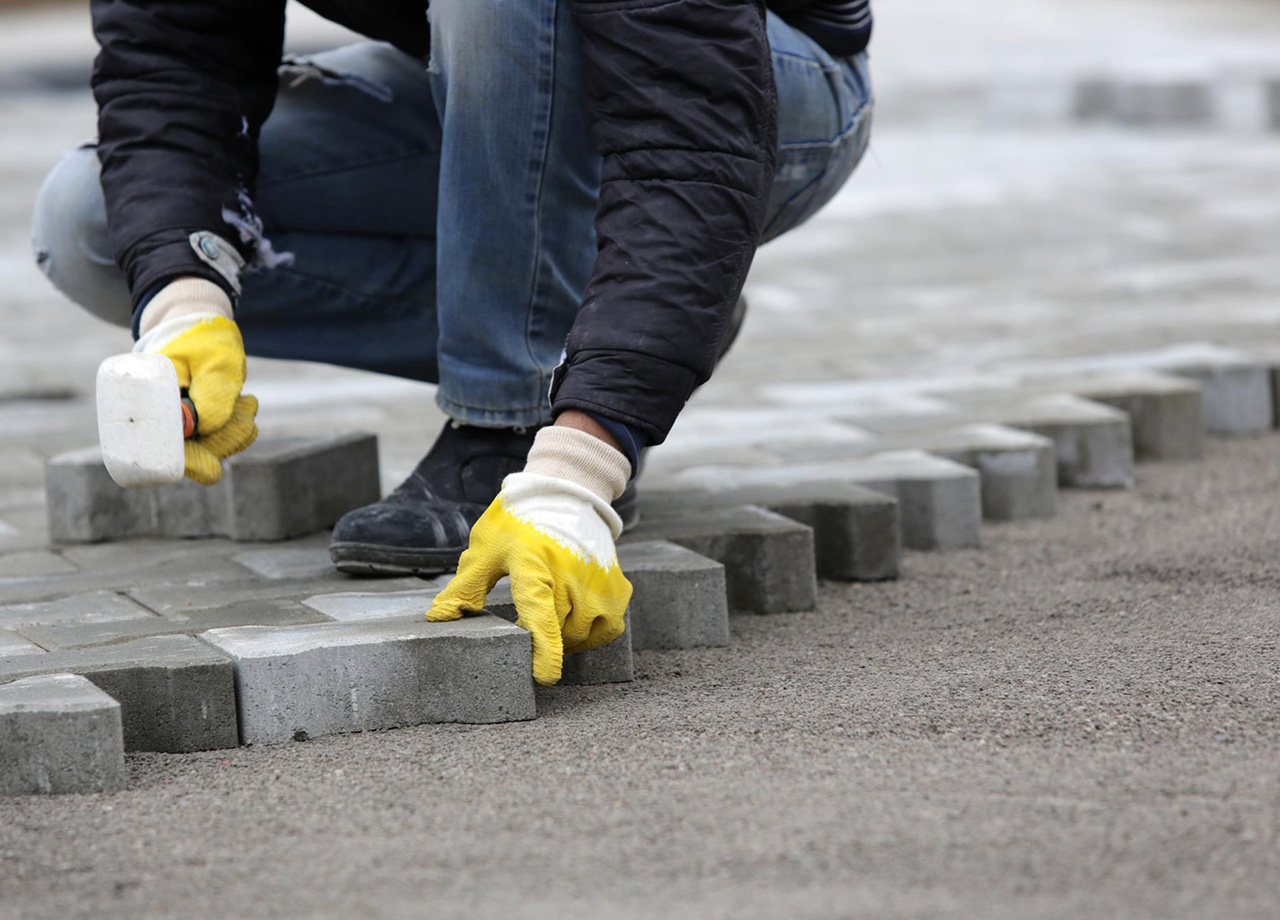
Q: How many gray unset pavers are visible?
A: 1